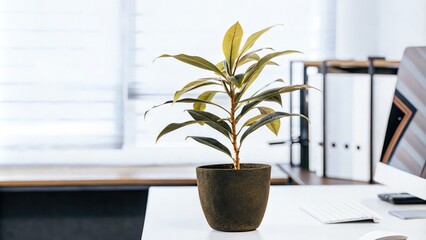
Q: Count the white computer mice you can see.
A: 1